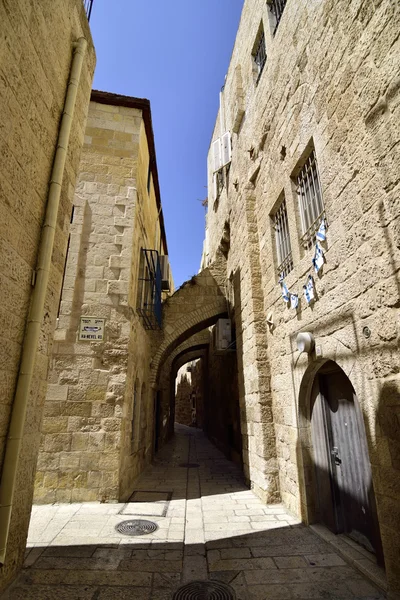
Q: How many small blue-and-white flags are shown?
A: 5